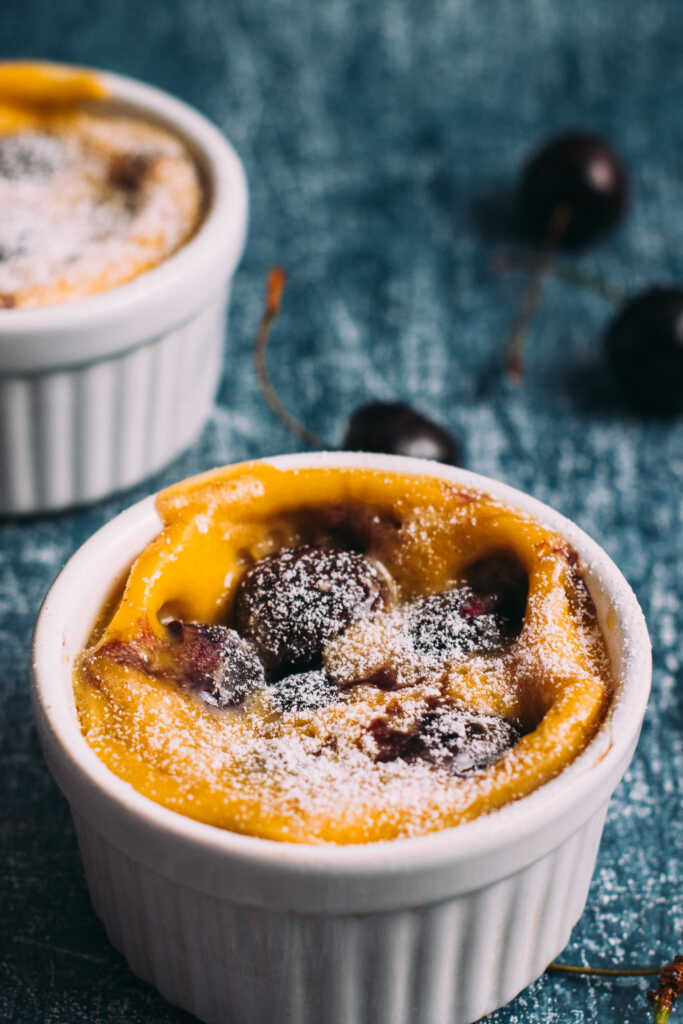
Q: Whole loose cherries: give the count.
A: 3